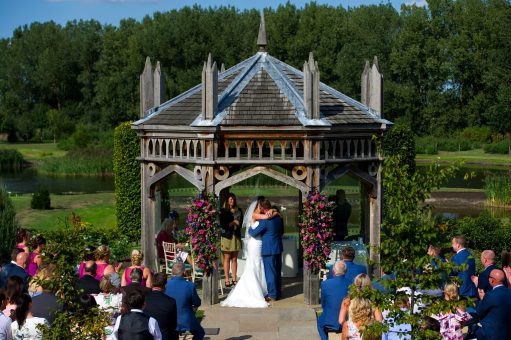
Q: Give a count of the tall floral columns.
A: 2